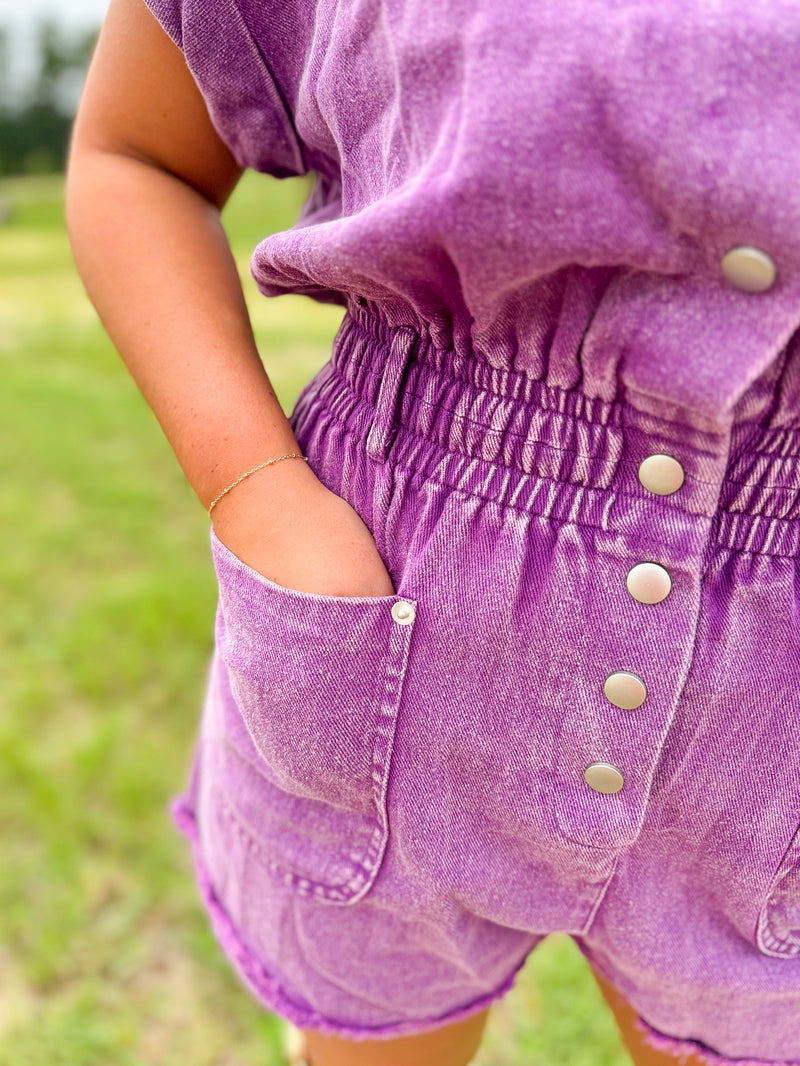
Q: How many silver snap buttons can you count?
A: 5